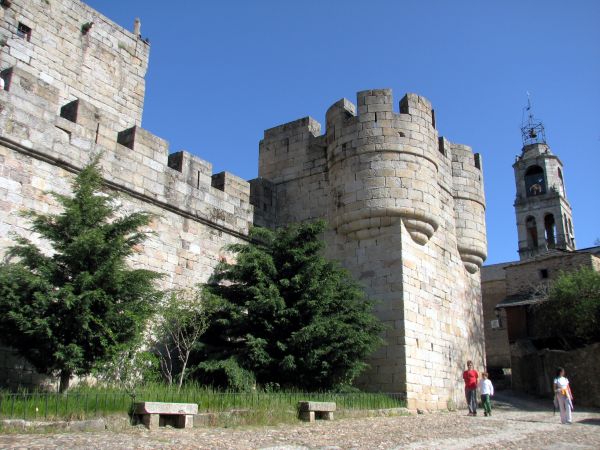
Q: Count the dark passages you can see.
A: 1